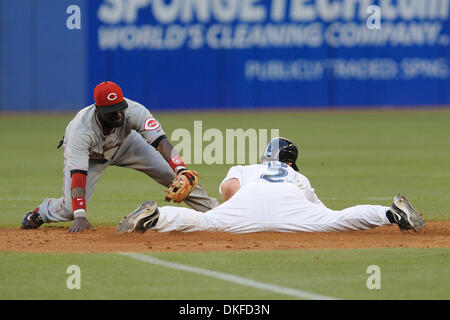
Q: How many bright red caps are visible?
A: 1